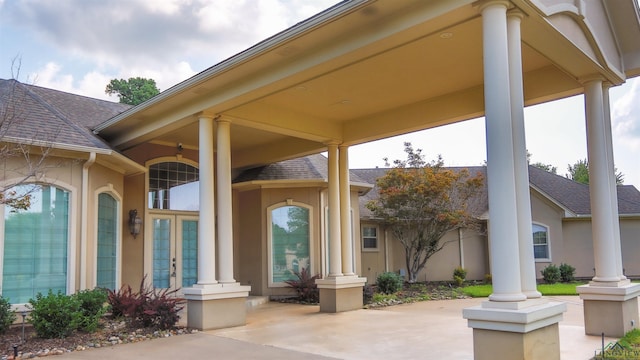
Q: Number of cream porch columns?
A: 8